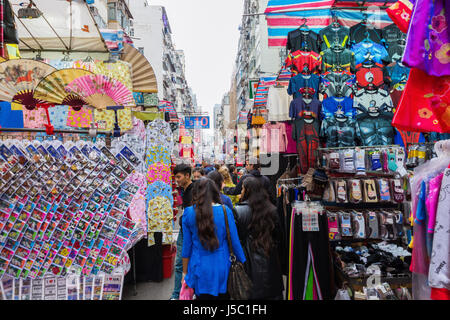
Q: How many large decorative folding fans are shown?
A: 4